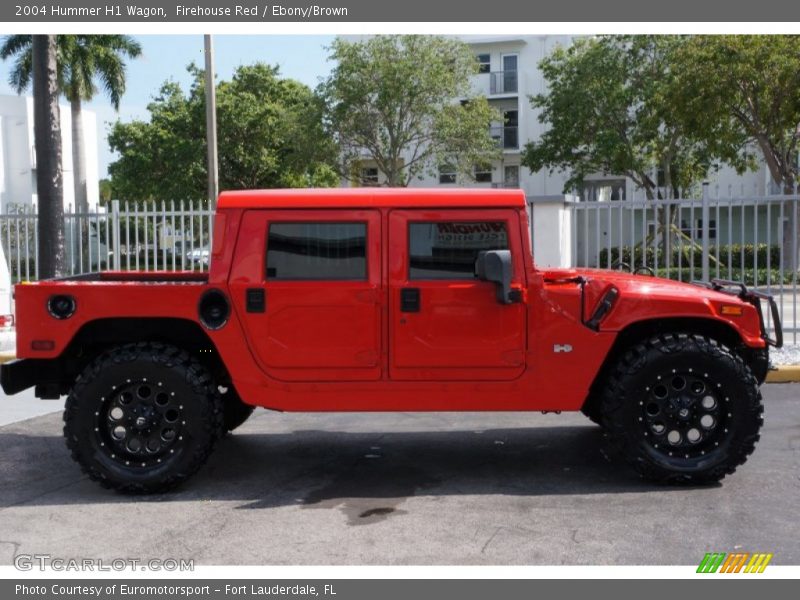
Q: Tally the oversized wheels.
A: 2